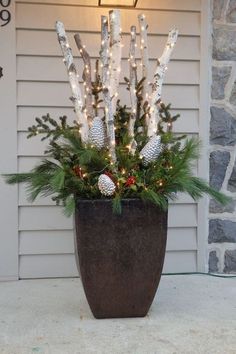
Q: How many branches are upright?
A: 7